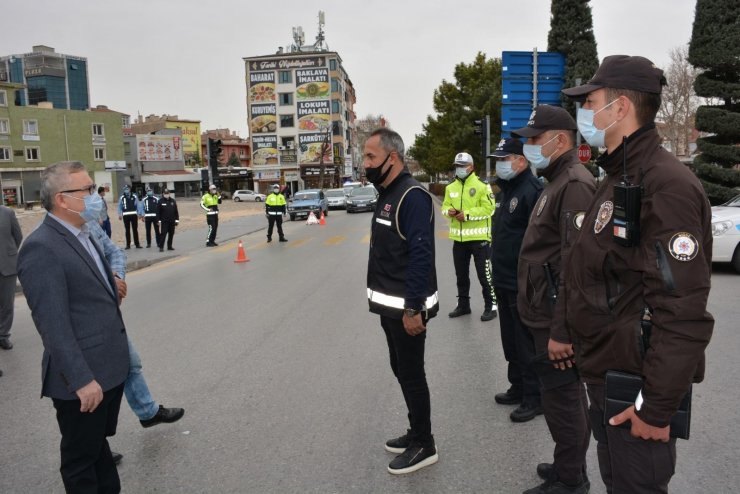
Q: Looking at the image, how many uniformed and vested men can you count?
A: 10